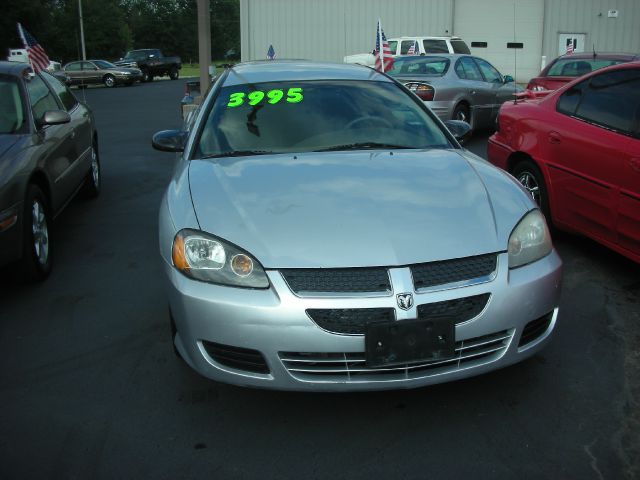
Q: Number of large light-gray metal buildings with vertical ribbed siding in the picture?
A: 1